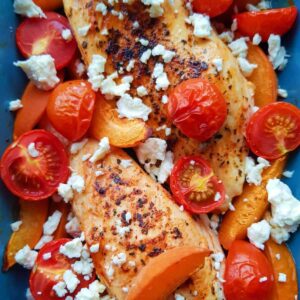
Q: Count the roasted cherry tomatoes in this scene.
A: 10